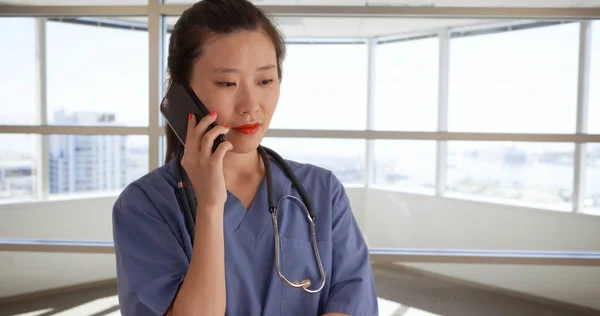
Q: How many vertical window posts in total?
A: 5